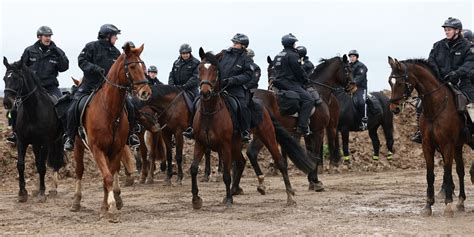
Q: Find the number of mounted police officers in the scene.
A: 12